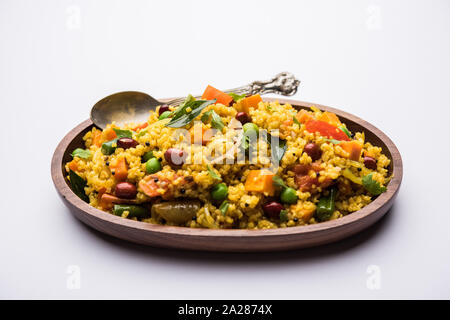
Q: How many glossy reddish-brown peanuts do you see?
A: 8